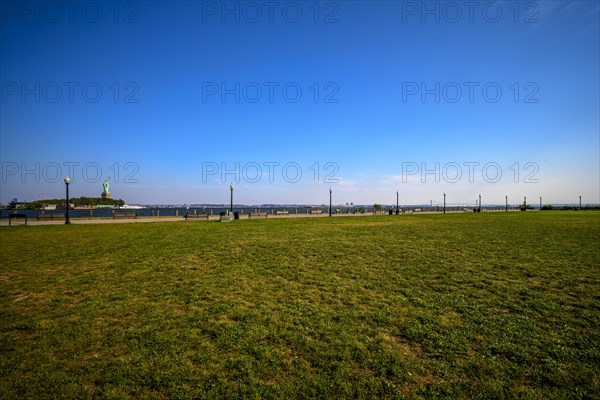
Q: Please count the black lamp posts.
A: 10